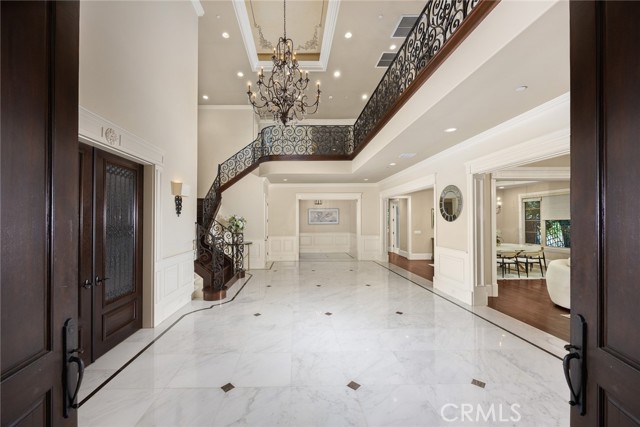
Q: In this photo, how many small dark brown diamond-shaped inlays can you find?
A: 12